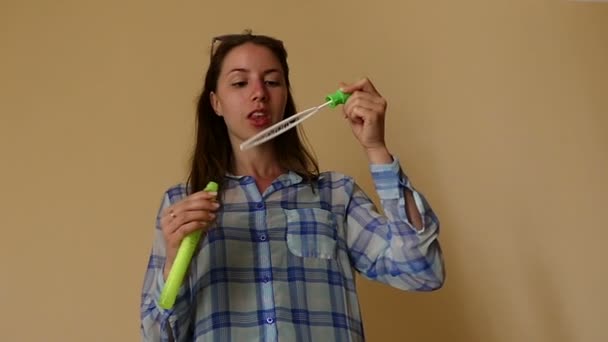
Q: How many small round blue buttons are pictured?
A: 4